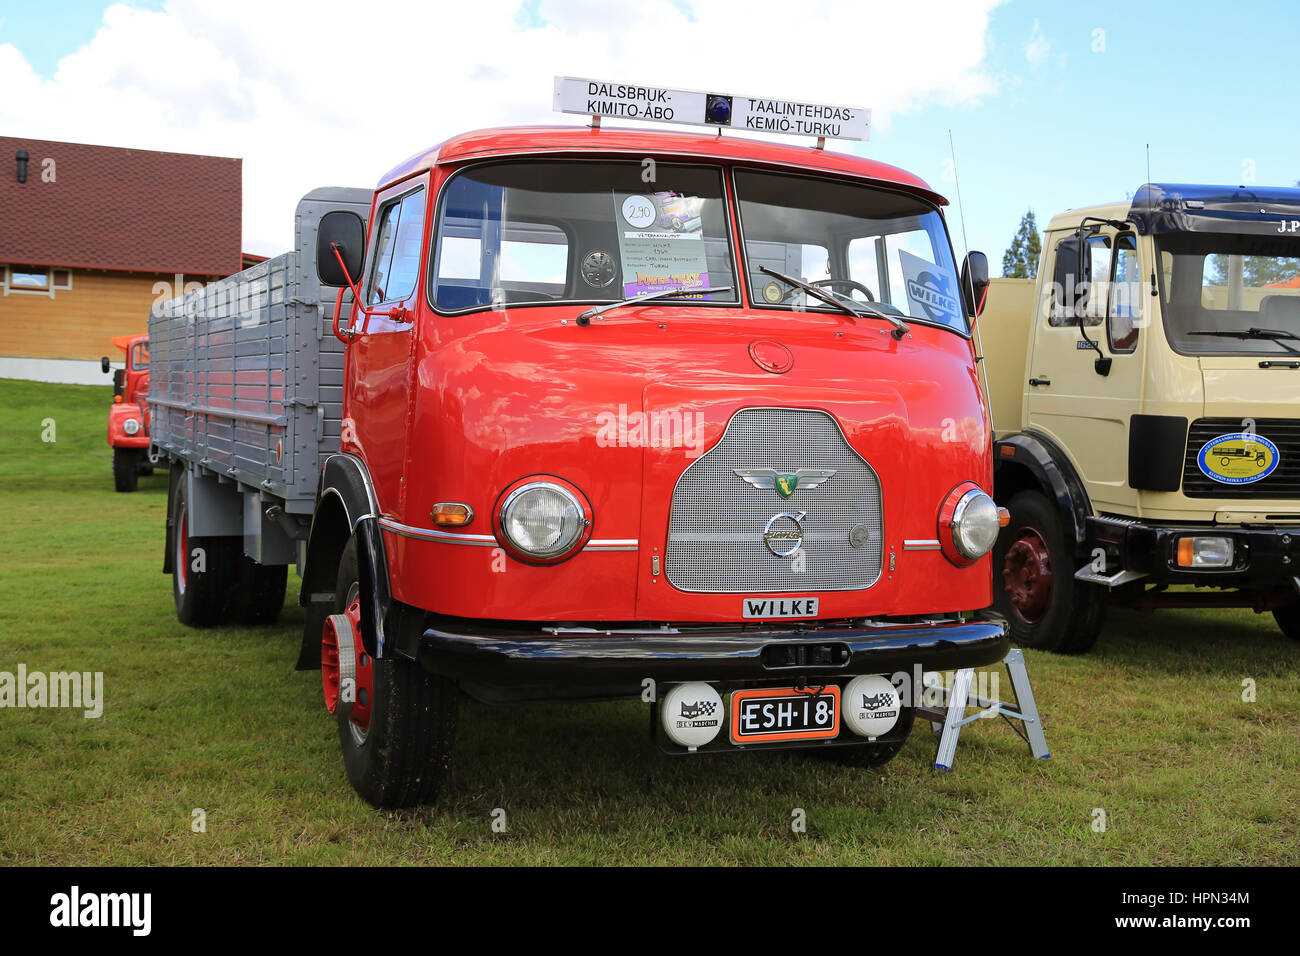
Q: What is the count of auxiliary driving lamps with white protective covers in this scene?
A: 2